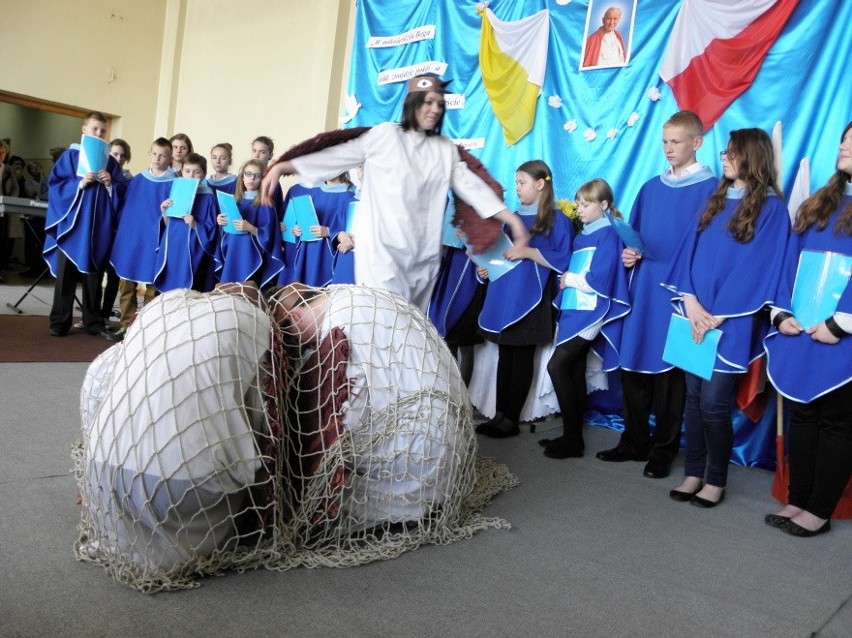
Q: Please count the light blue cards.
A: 12